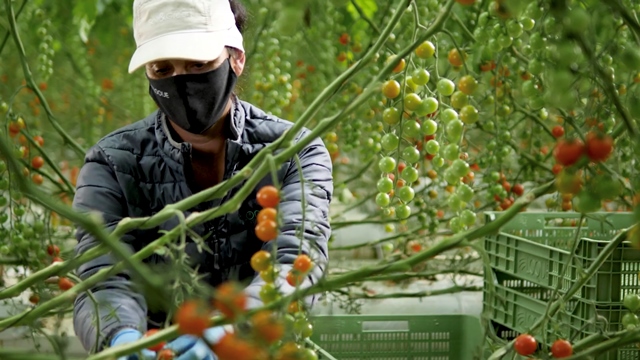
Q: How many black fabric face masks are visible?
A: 1